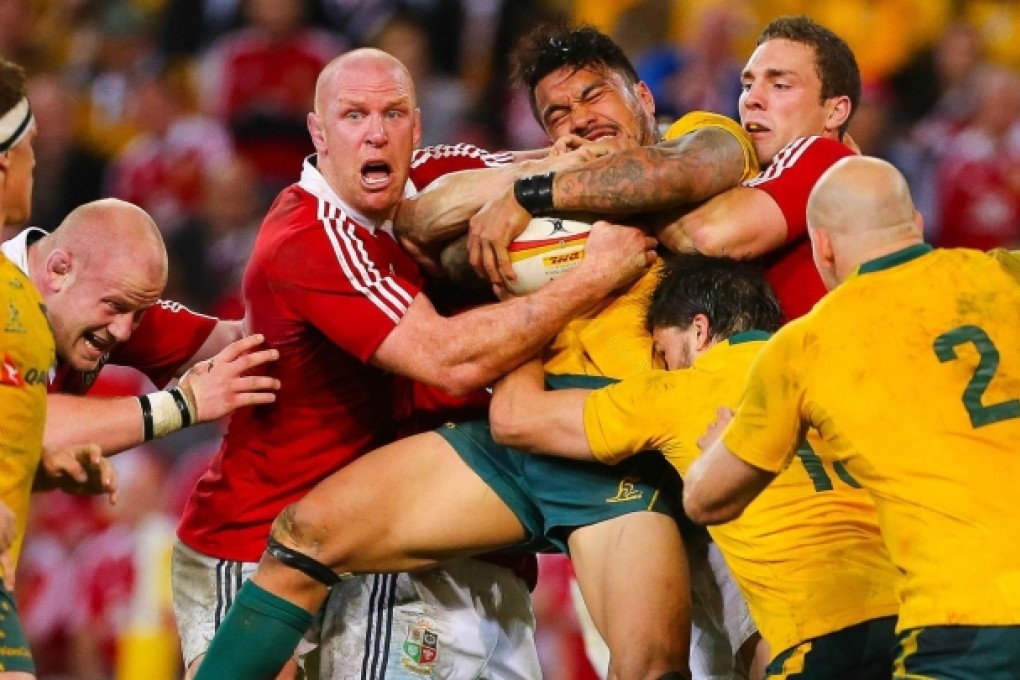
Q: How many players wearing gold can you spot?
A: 4